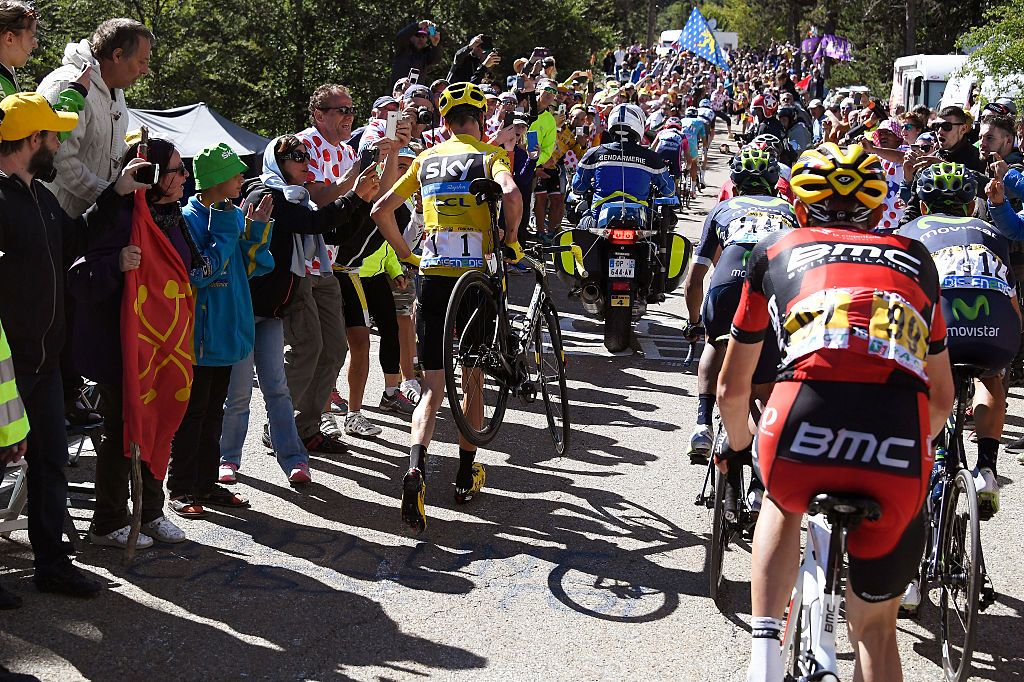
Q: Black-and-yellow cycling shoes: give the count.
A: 2